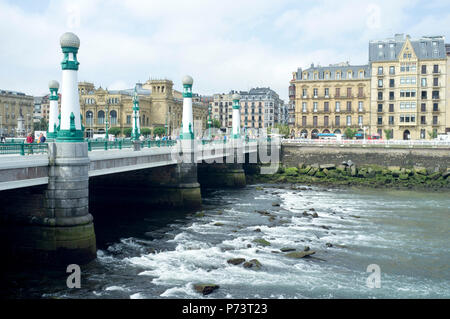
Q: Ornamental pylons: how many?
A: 5